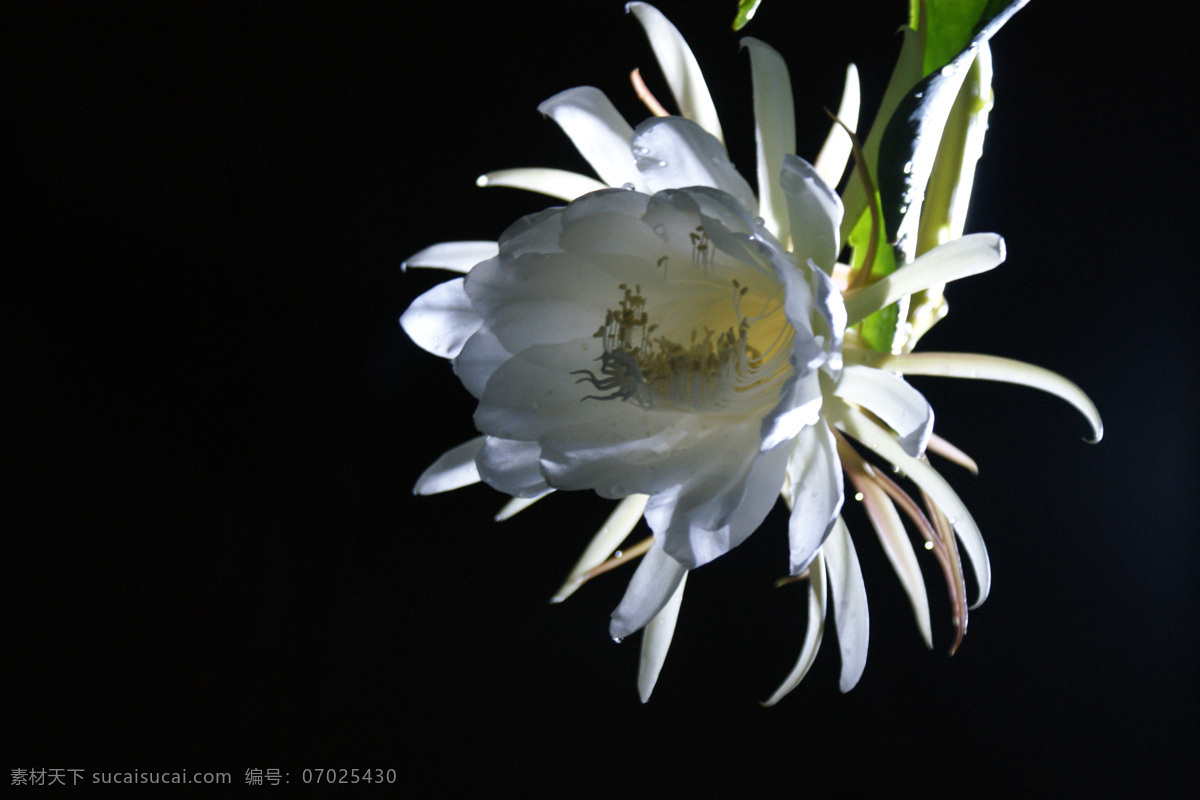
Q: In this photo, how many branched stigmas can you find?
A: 1